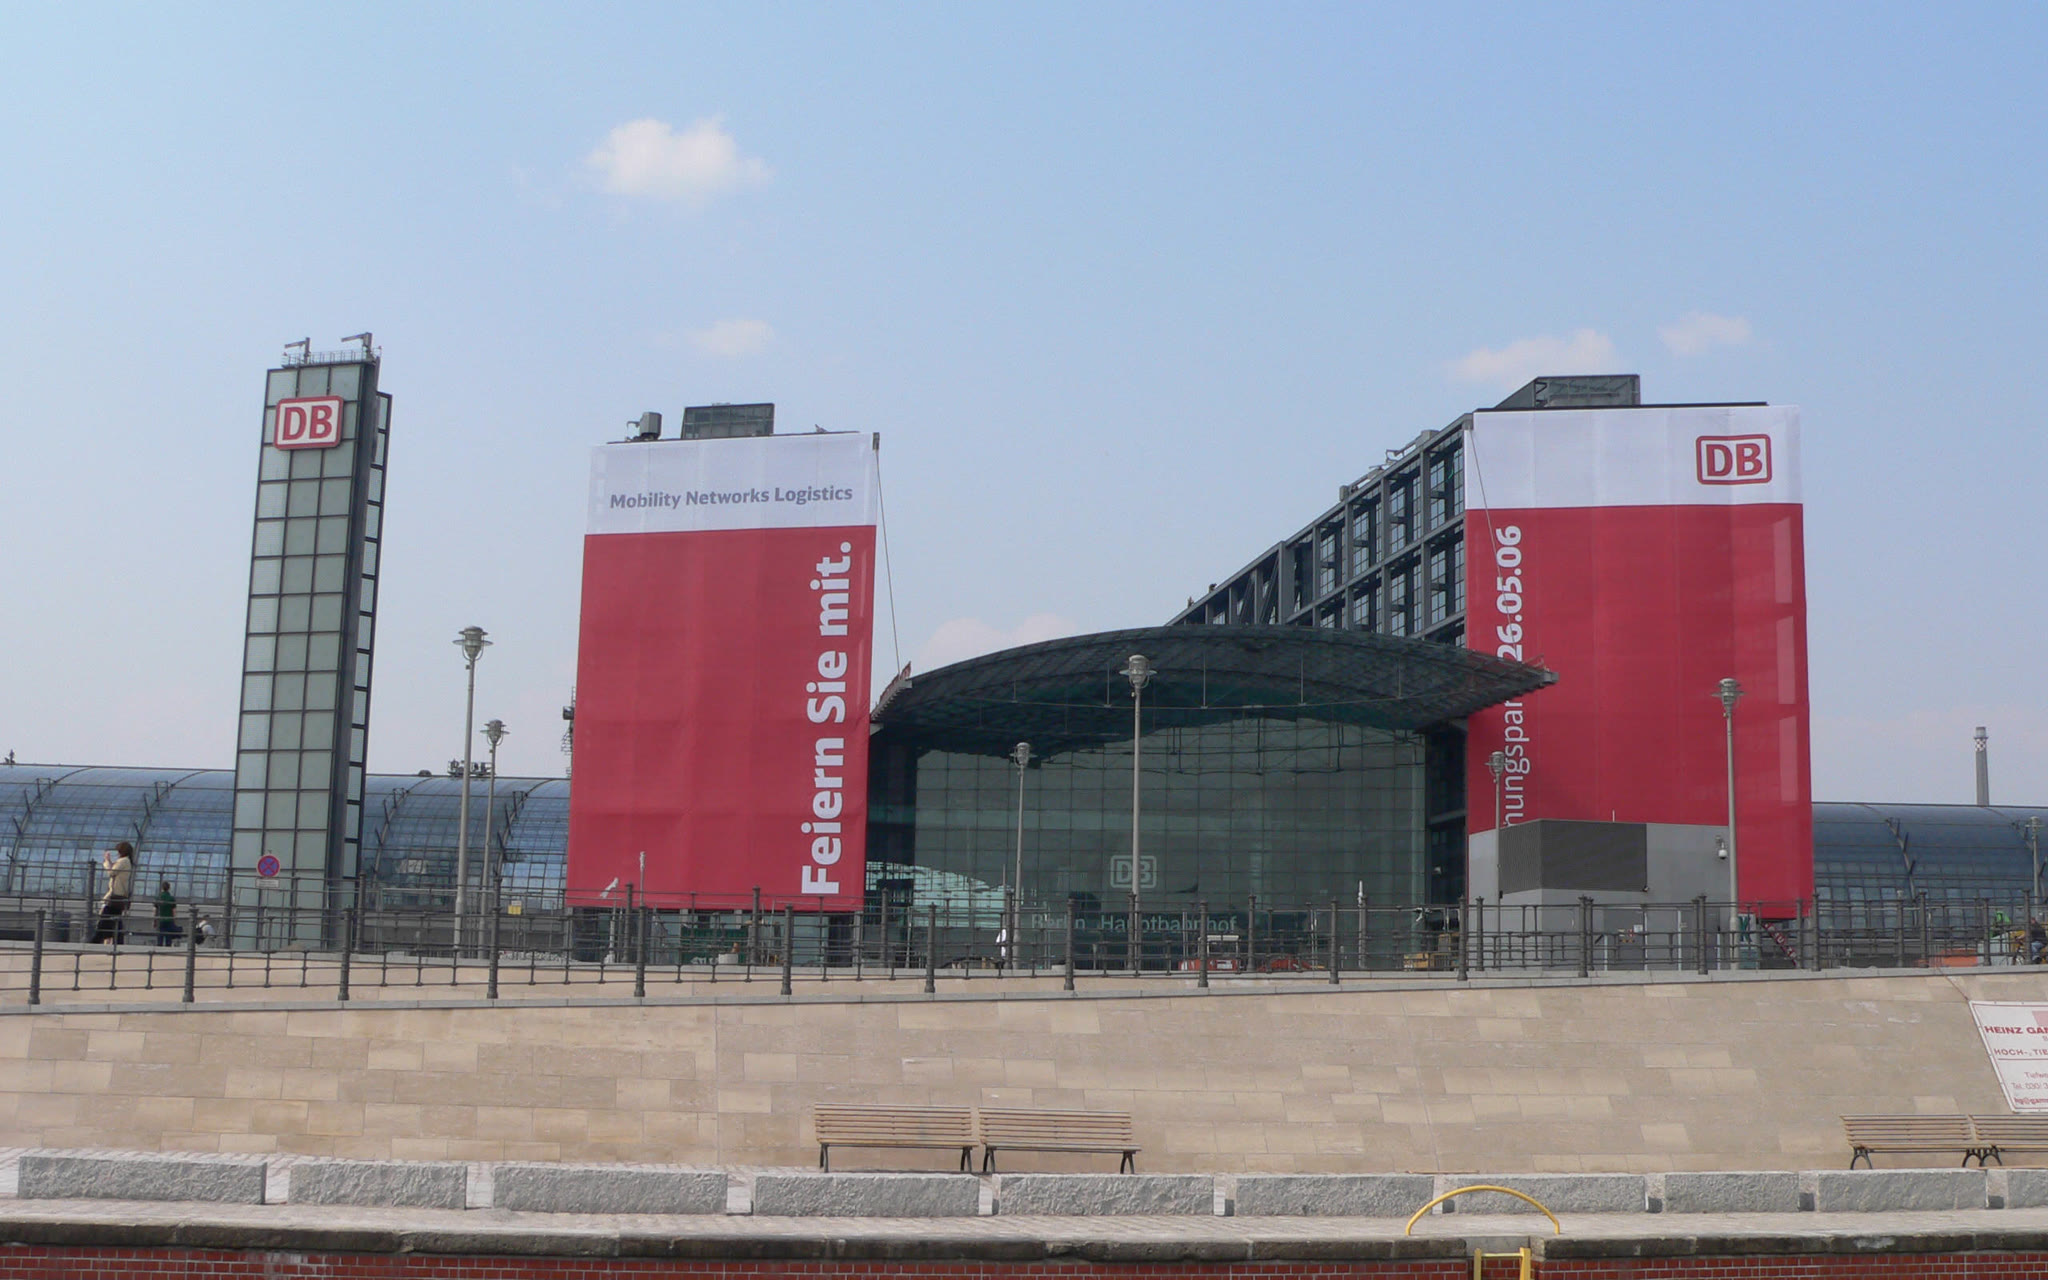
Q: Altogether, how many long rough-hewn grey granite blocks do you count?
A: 10